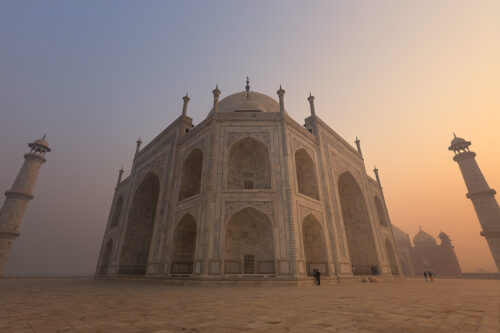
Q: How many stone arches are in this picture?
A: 12